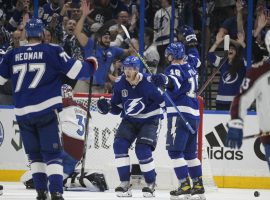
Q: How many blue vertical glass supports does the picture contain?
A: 5